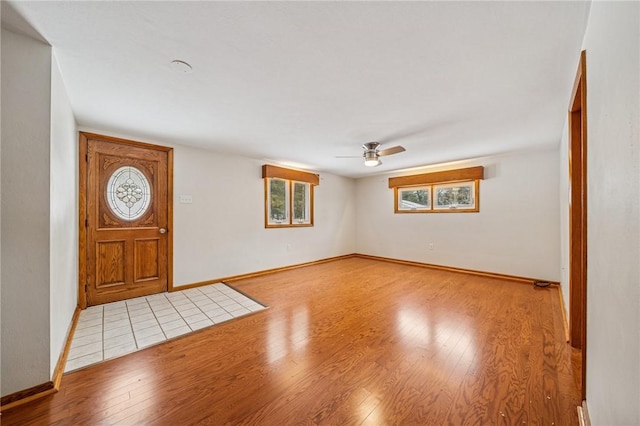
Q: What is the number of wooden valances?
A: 2